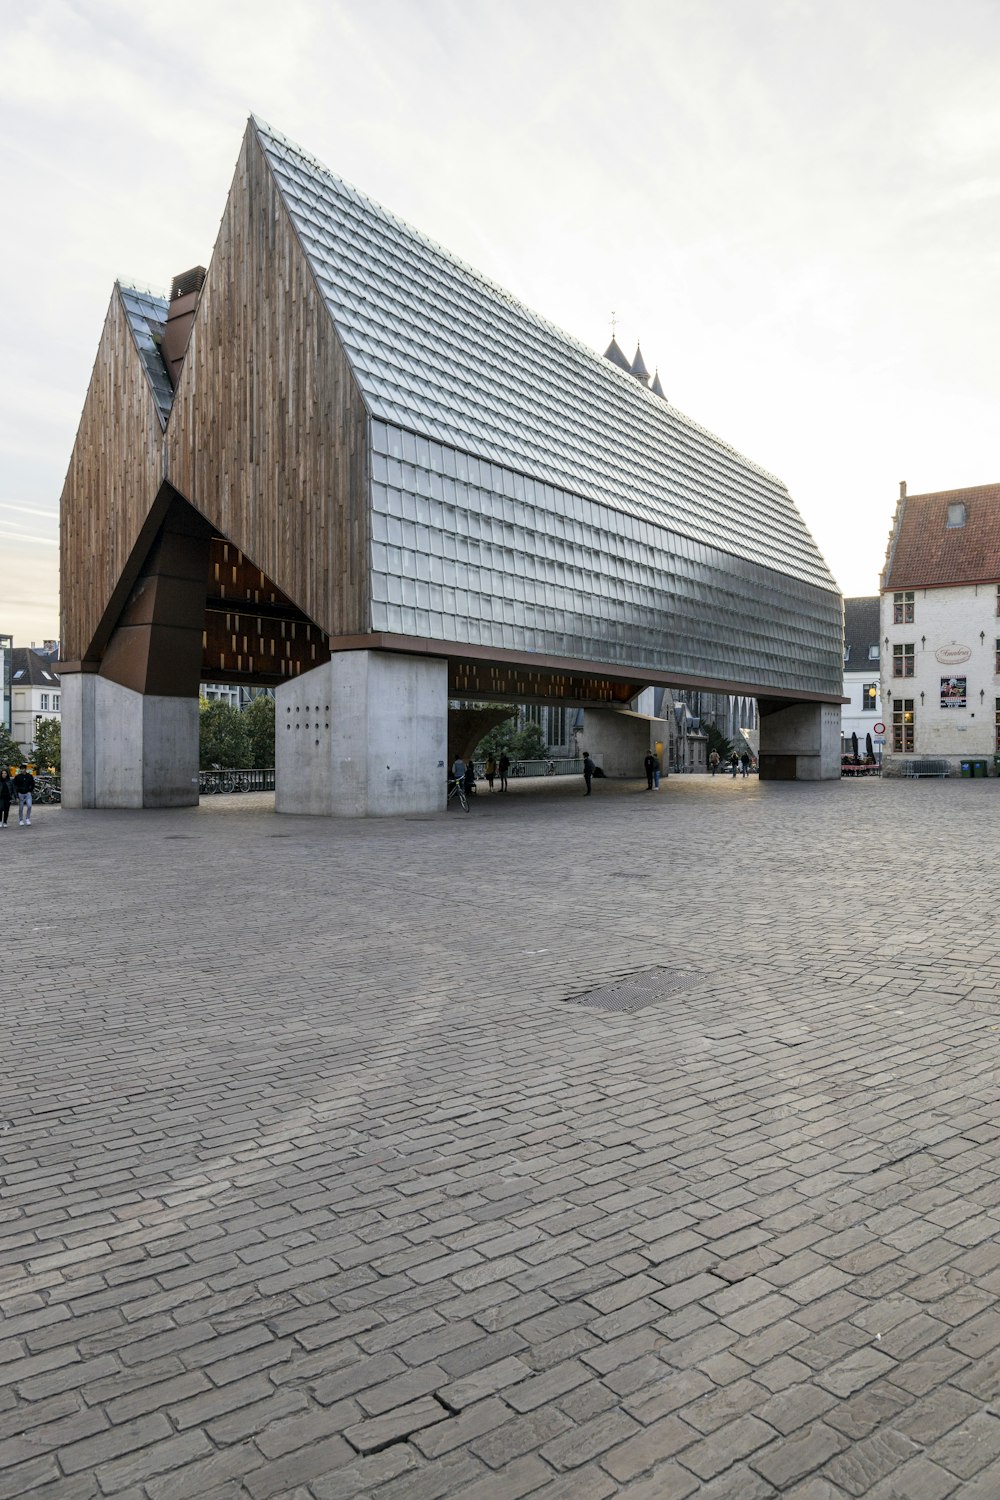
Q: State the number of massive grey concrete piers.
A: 4